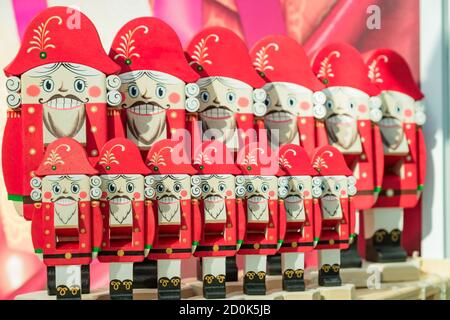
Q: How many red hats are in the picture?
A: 13